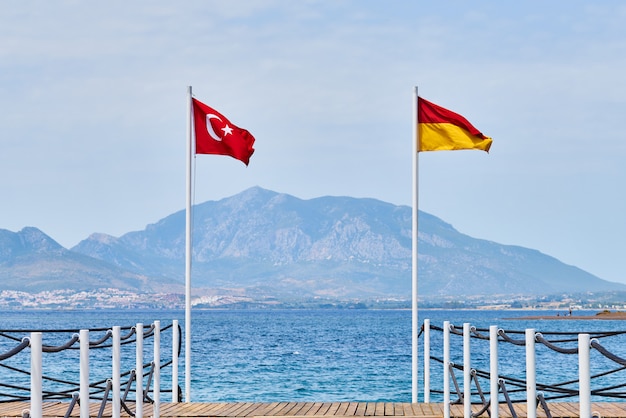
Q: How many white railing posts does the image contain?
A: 12